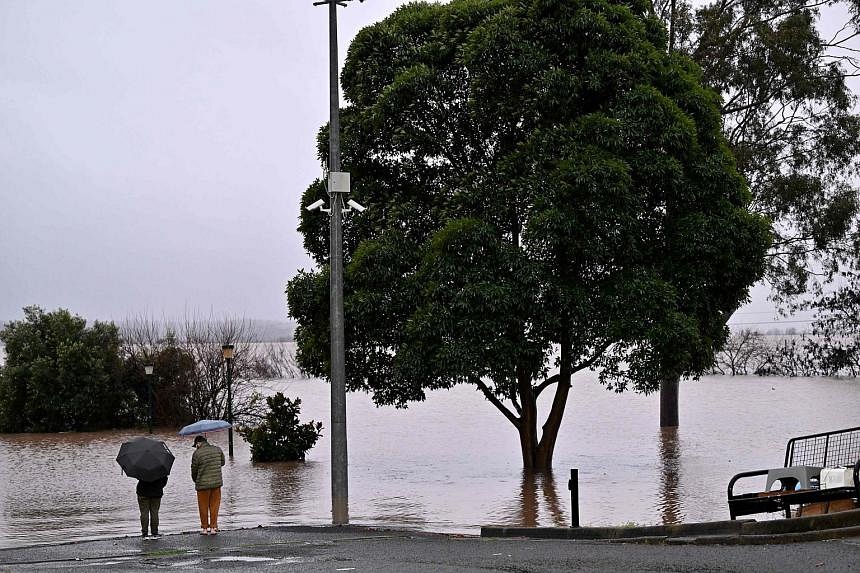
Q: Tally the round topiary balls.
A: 0